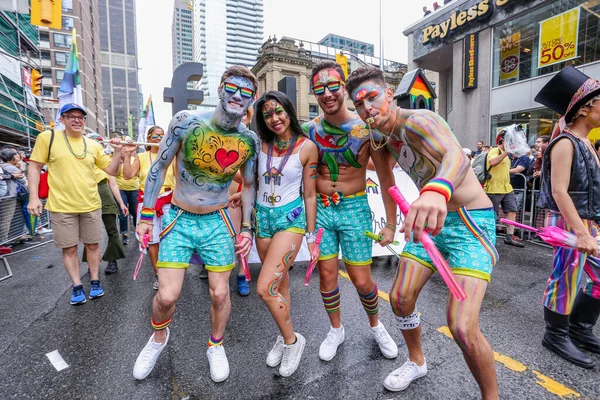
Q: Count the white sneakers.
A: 7